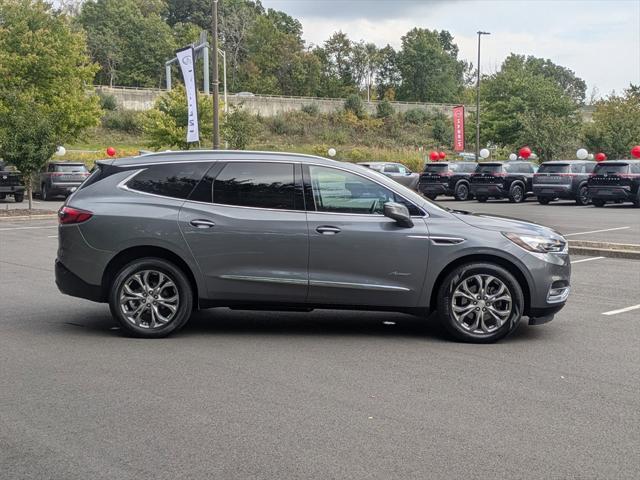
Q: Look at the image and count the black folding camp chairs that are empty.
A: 0